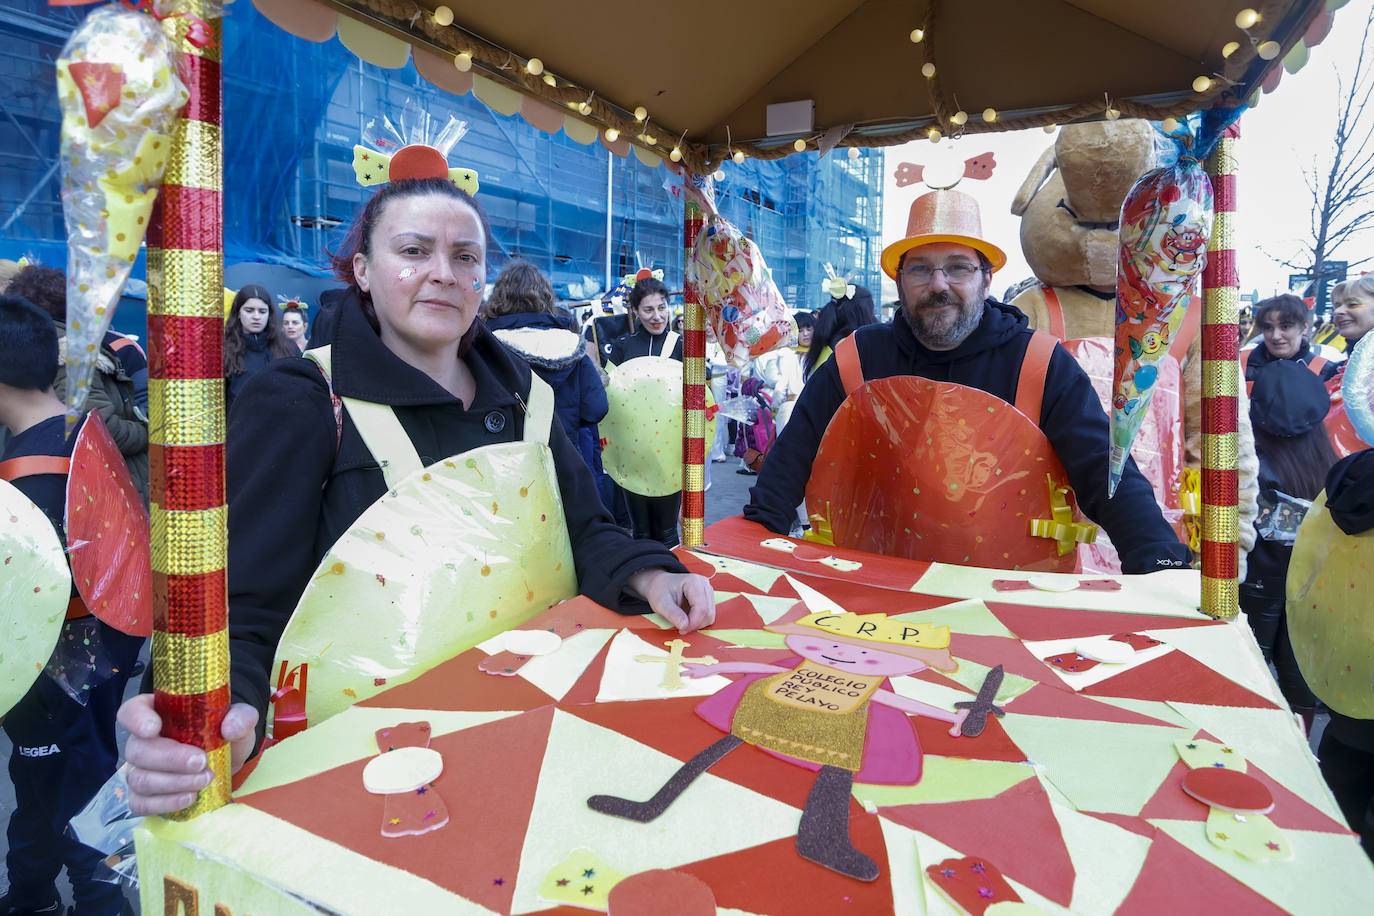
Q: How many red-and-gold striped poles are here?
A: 3